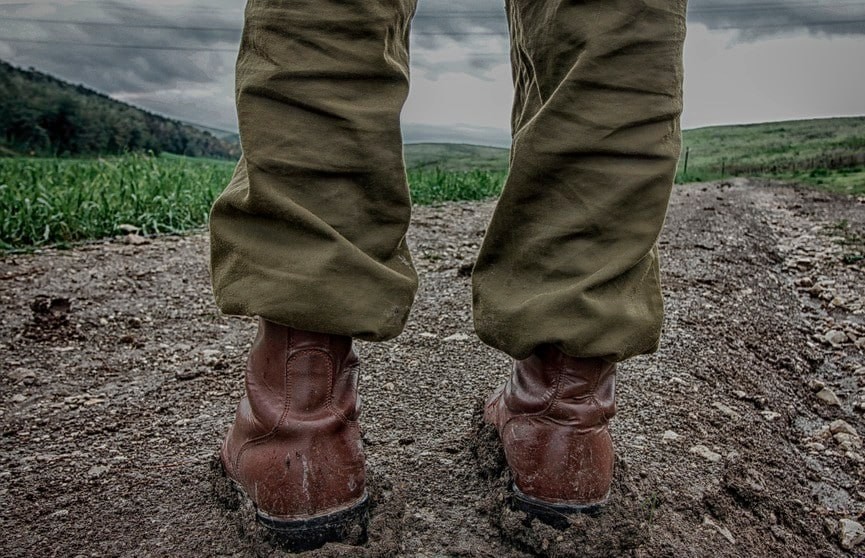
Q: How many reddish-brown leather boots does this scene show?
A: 2